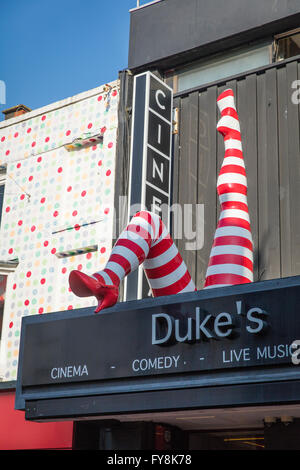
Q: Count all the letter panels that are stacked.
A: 4